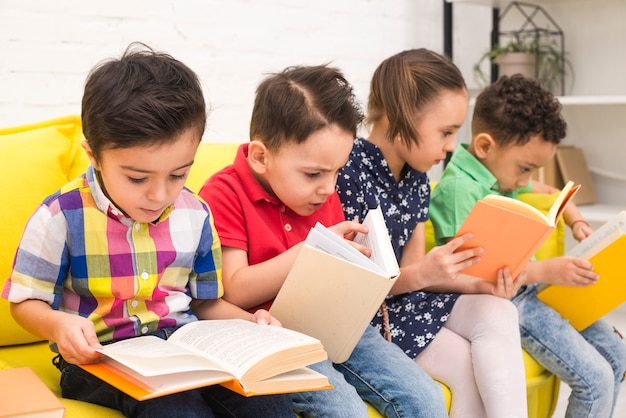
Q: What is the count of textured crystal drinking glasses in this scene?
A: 0